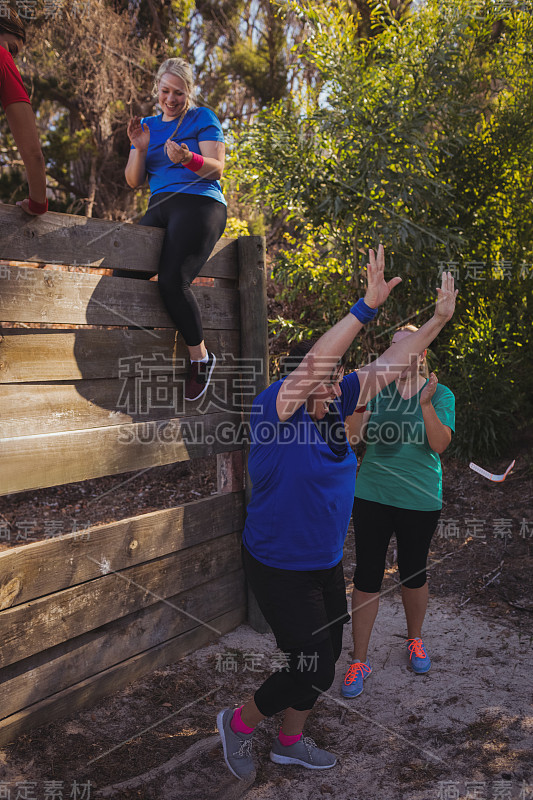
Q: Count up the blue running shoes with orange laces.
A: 2